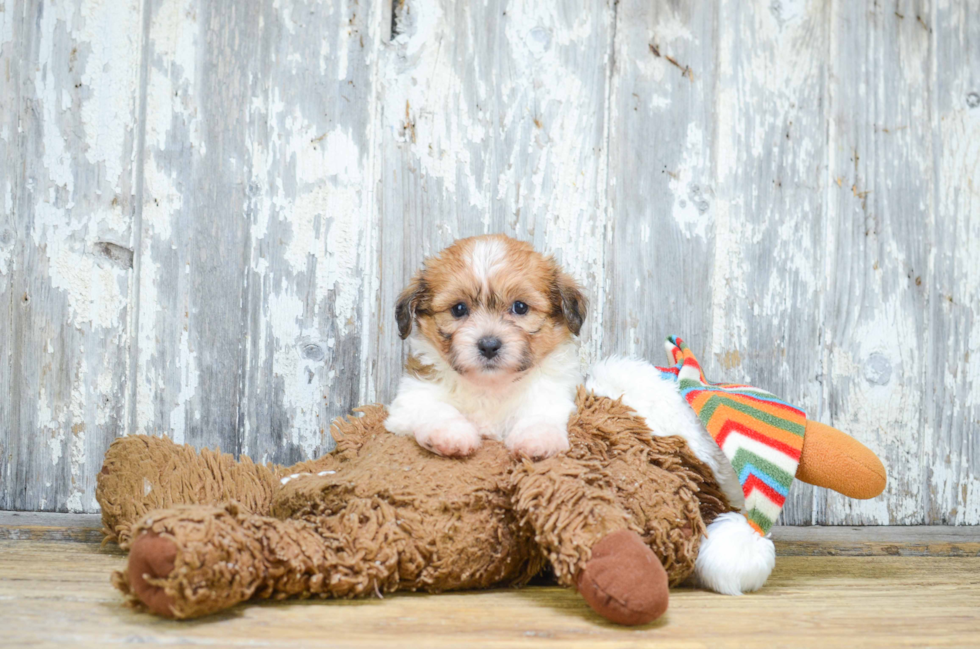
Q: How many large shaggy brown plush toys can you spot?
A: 1